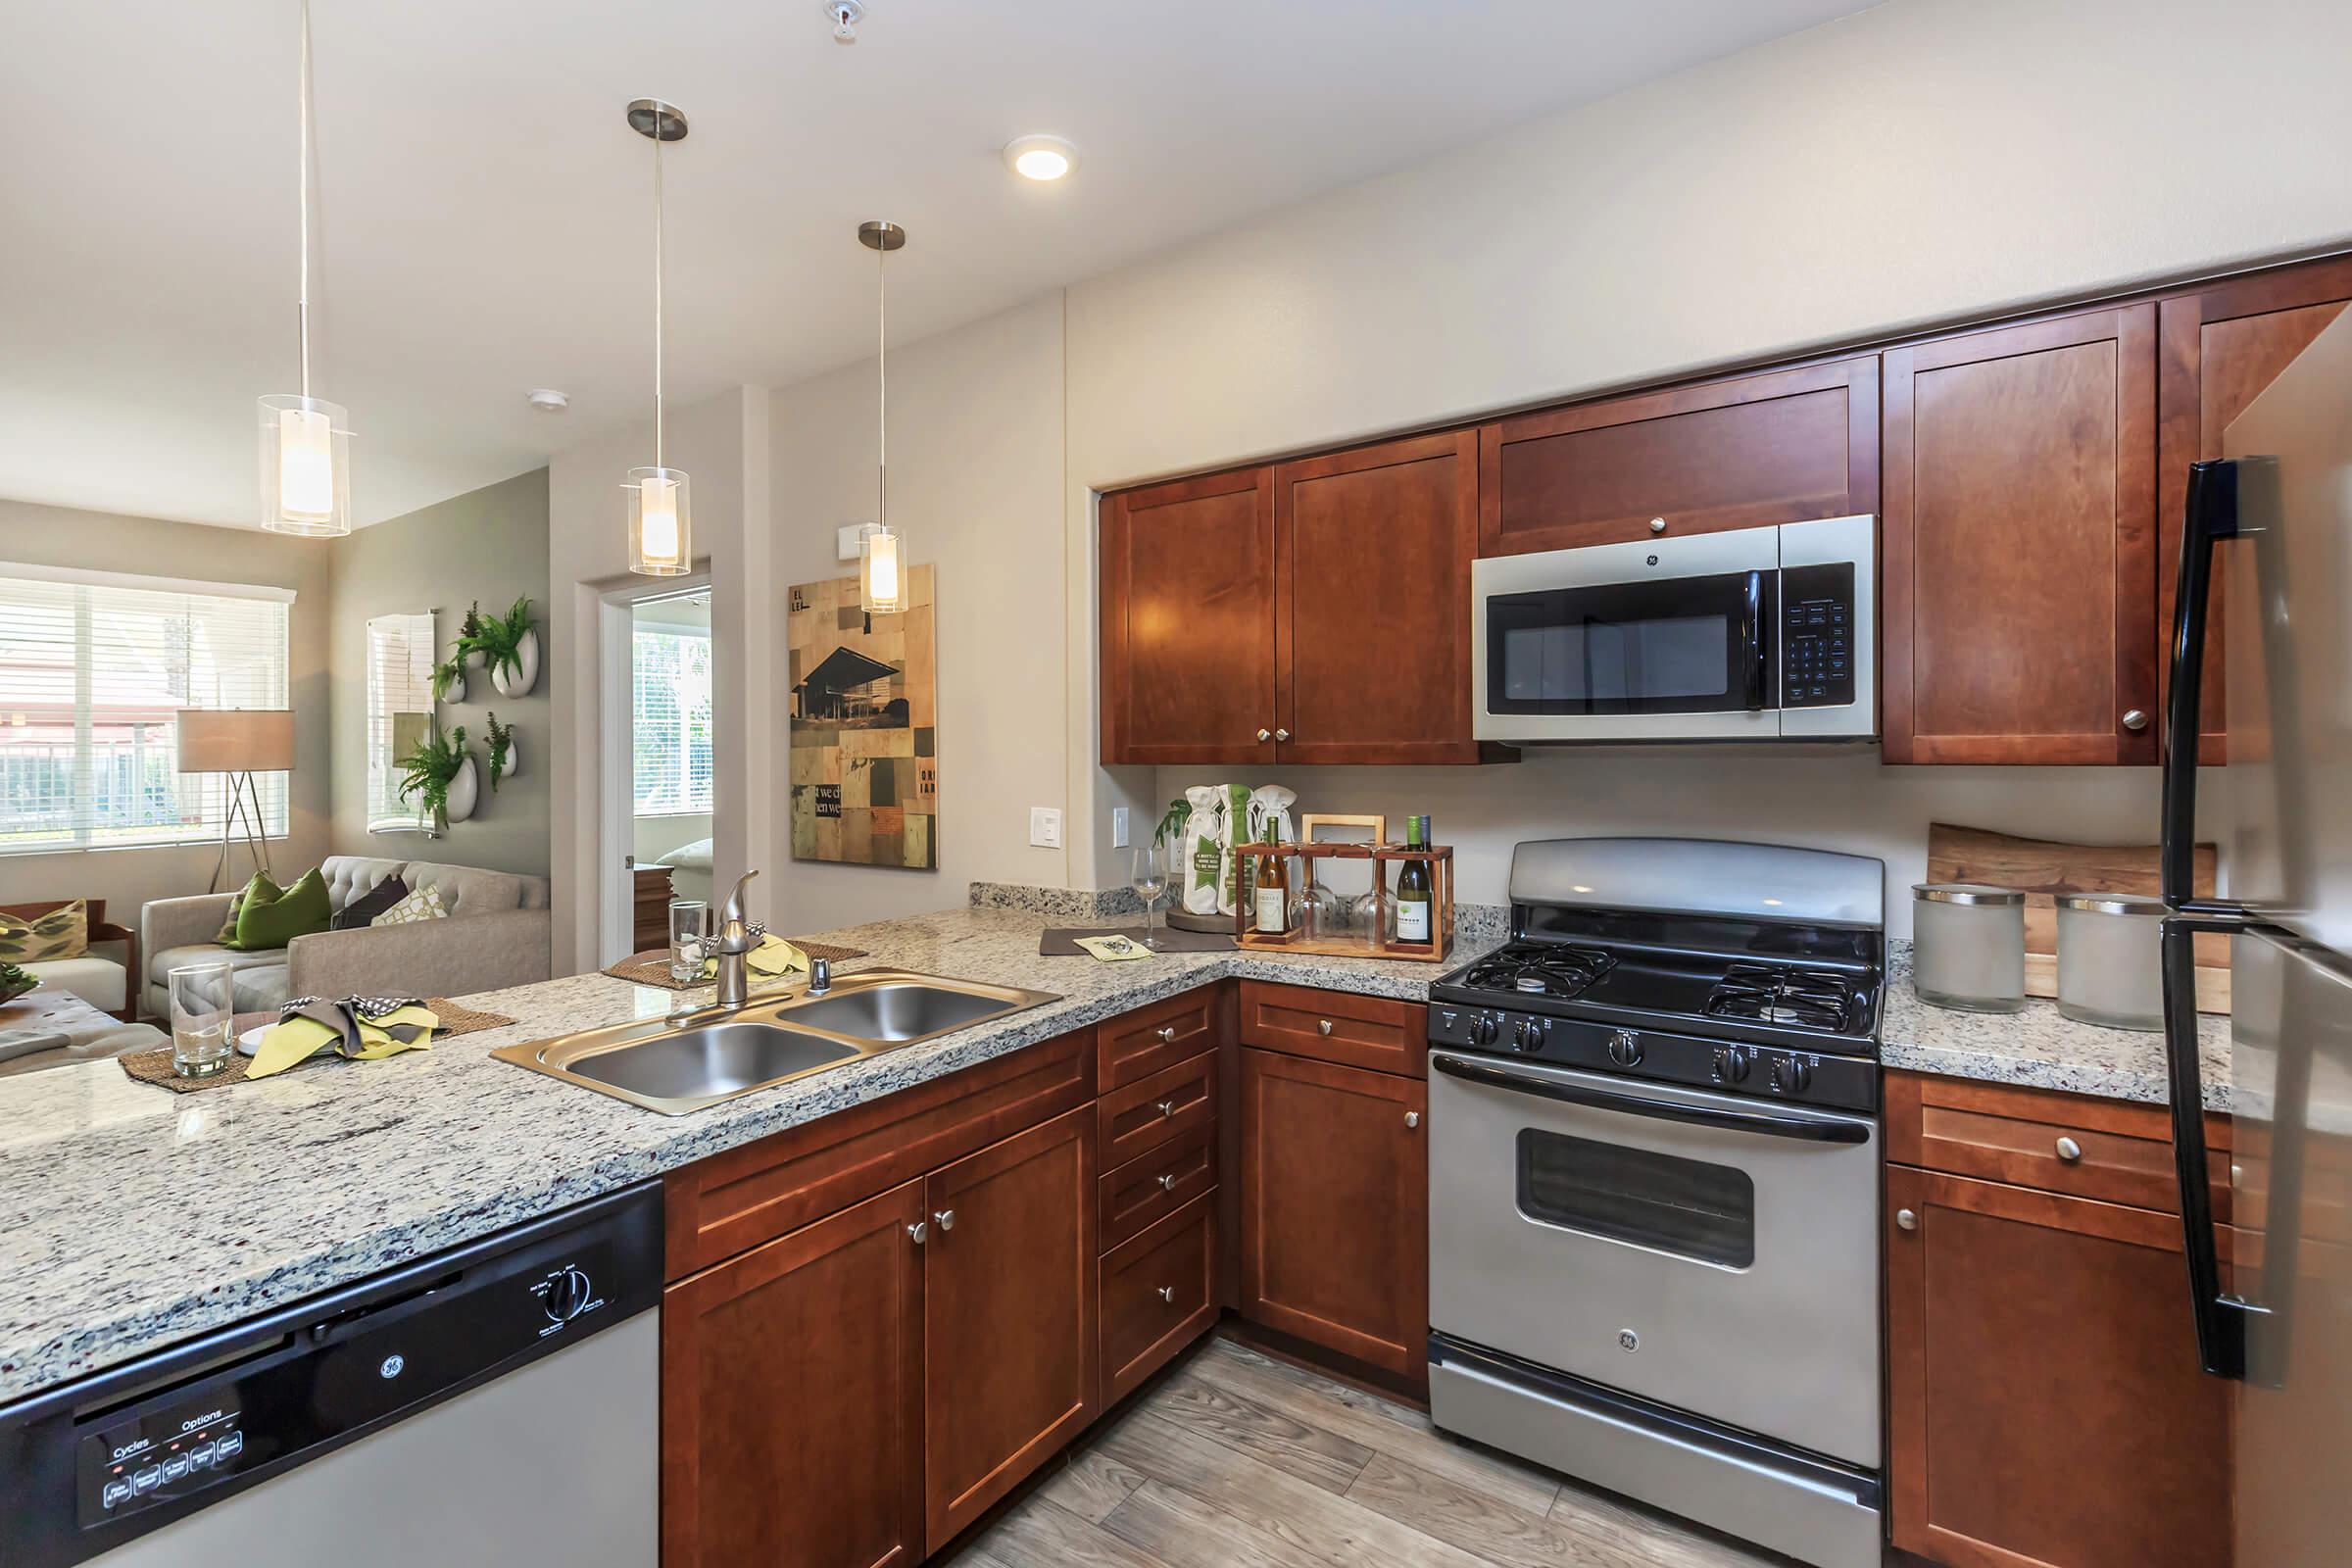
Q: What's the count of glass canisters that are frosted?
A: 2